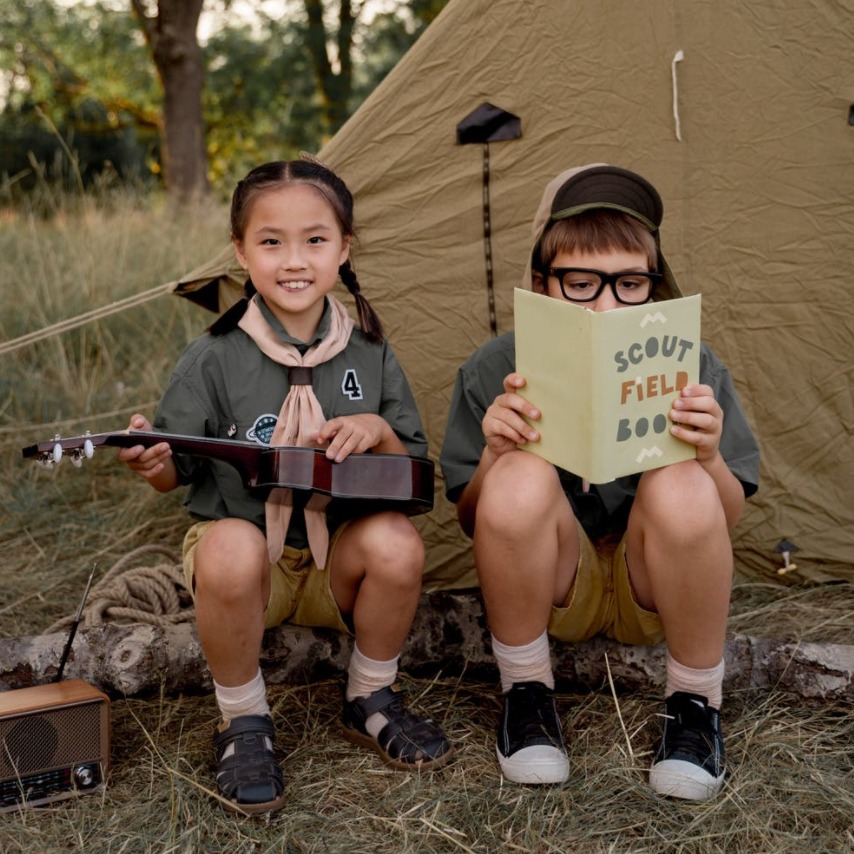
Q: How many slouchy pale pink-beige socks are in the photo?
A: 4